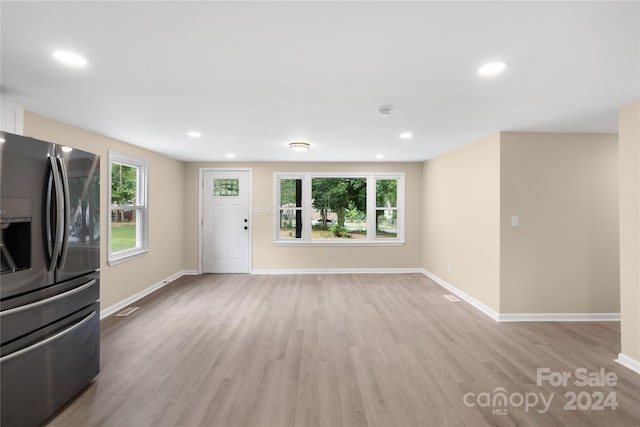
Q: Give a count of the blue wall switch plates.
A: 0